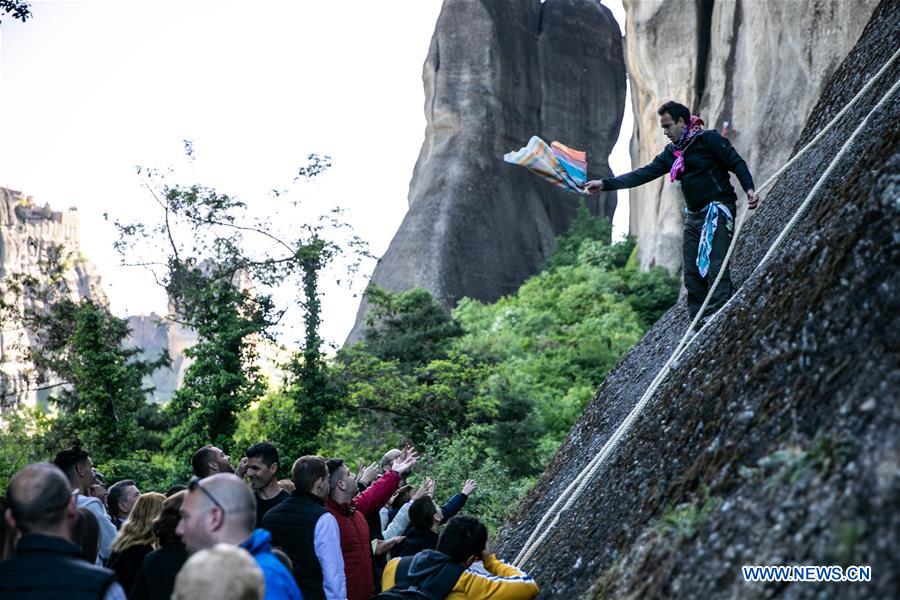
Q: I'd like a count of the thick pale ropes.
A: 2